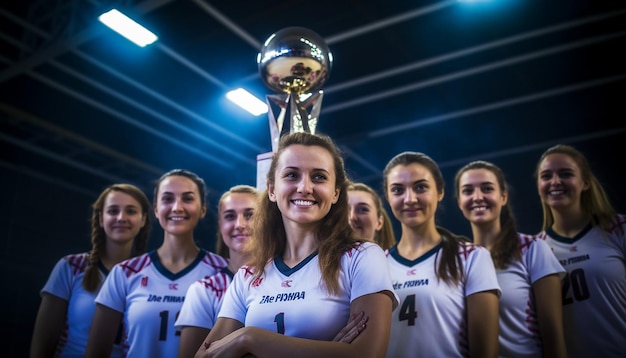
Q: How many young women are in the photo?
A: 8